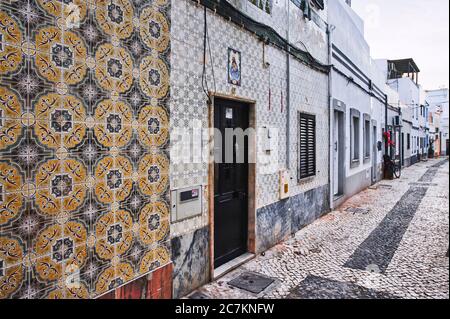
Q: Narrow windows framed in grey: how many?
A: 2